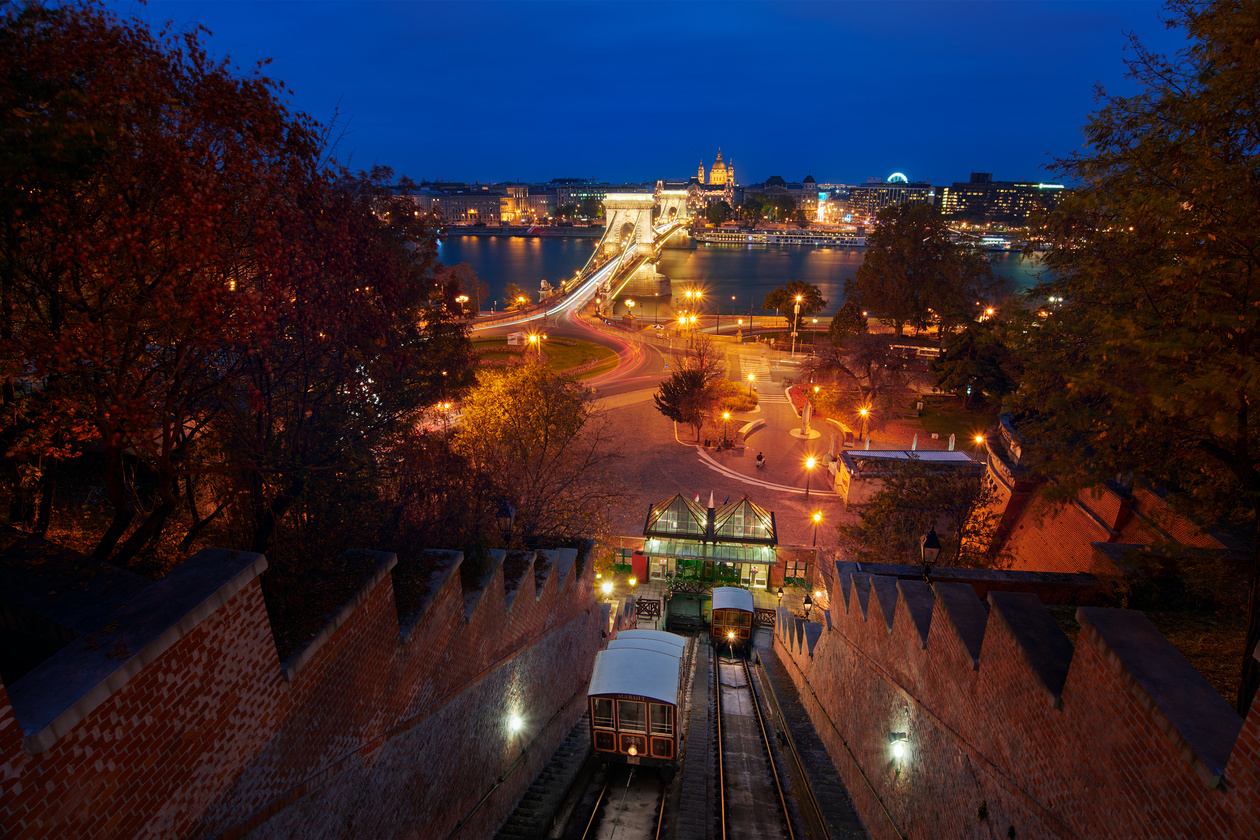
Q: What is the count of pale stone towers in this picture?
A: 2